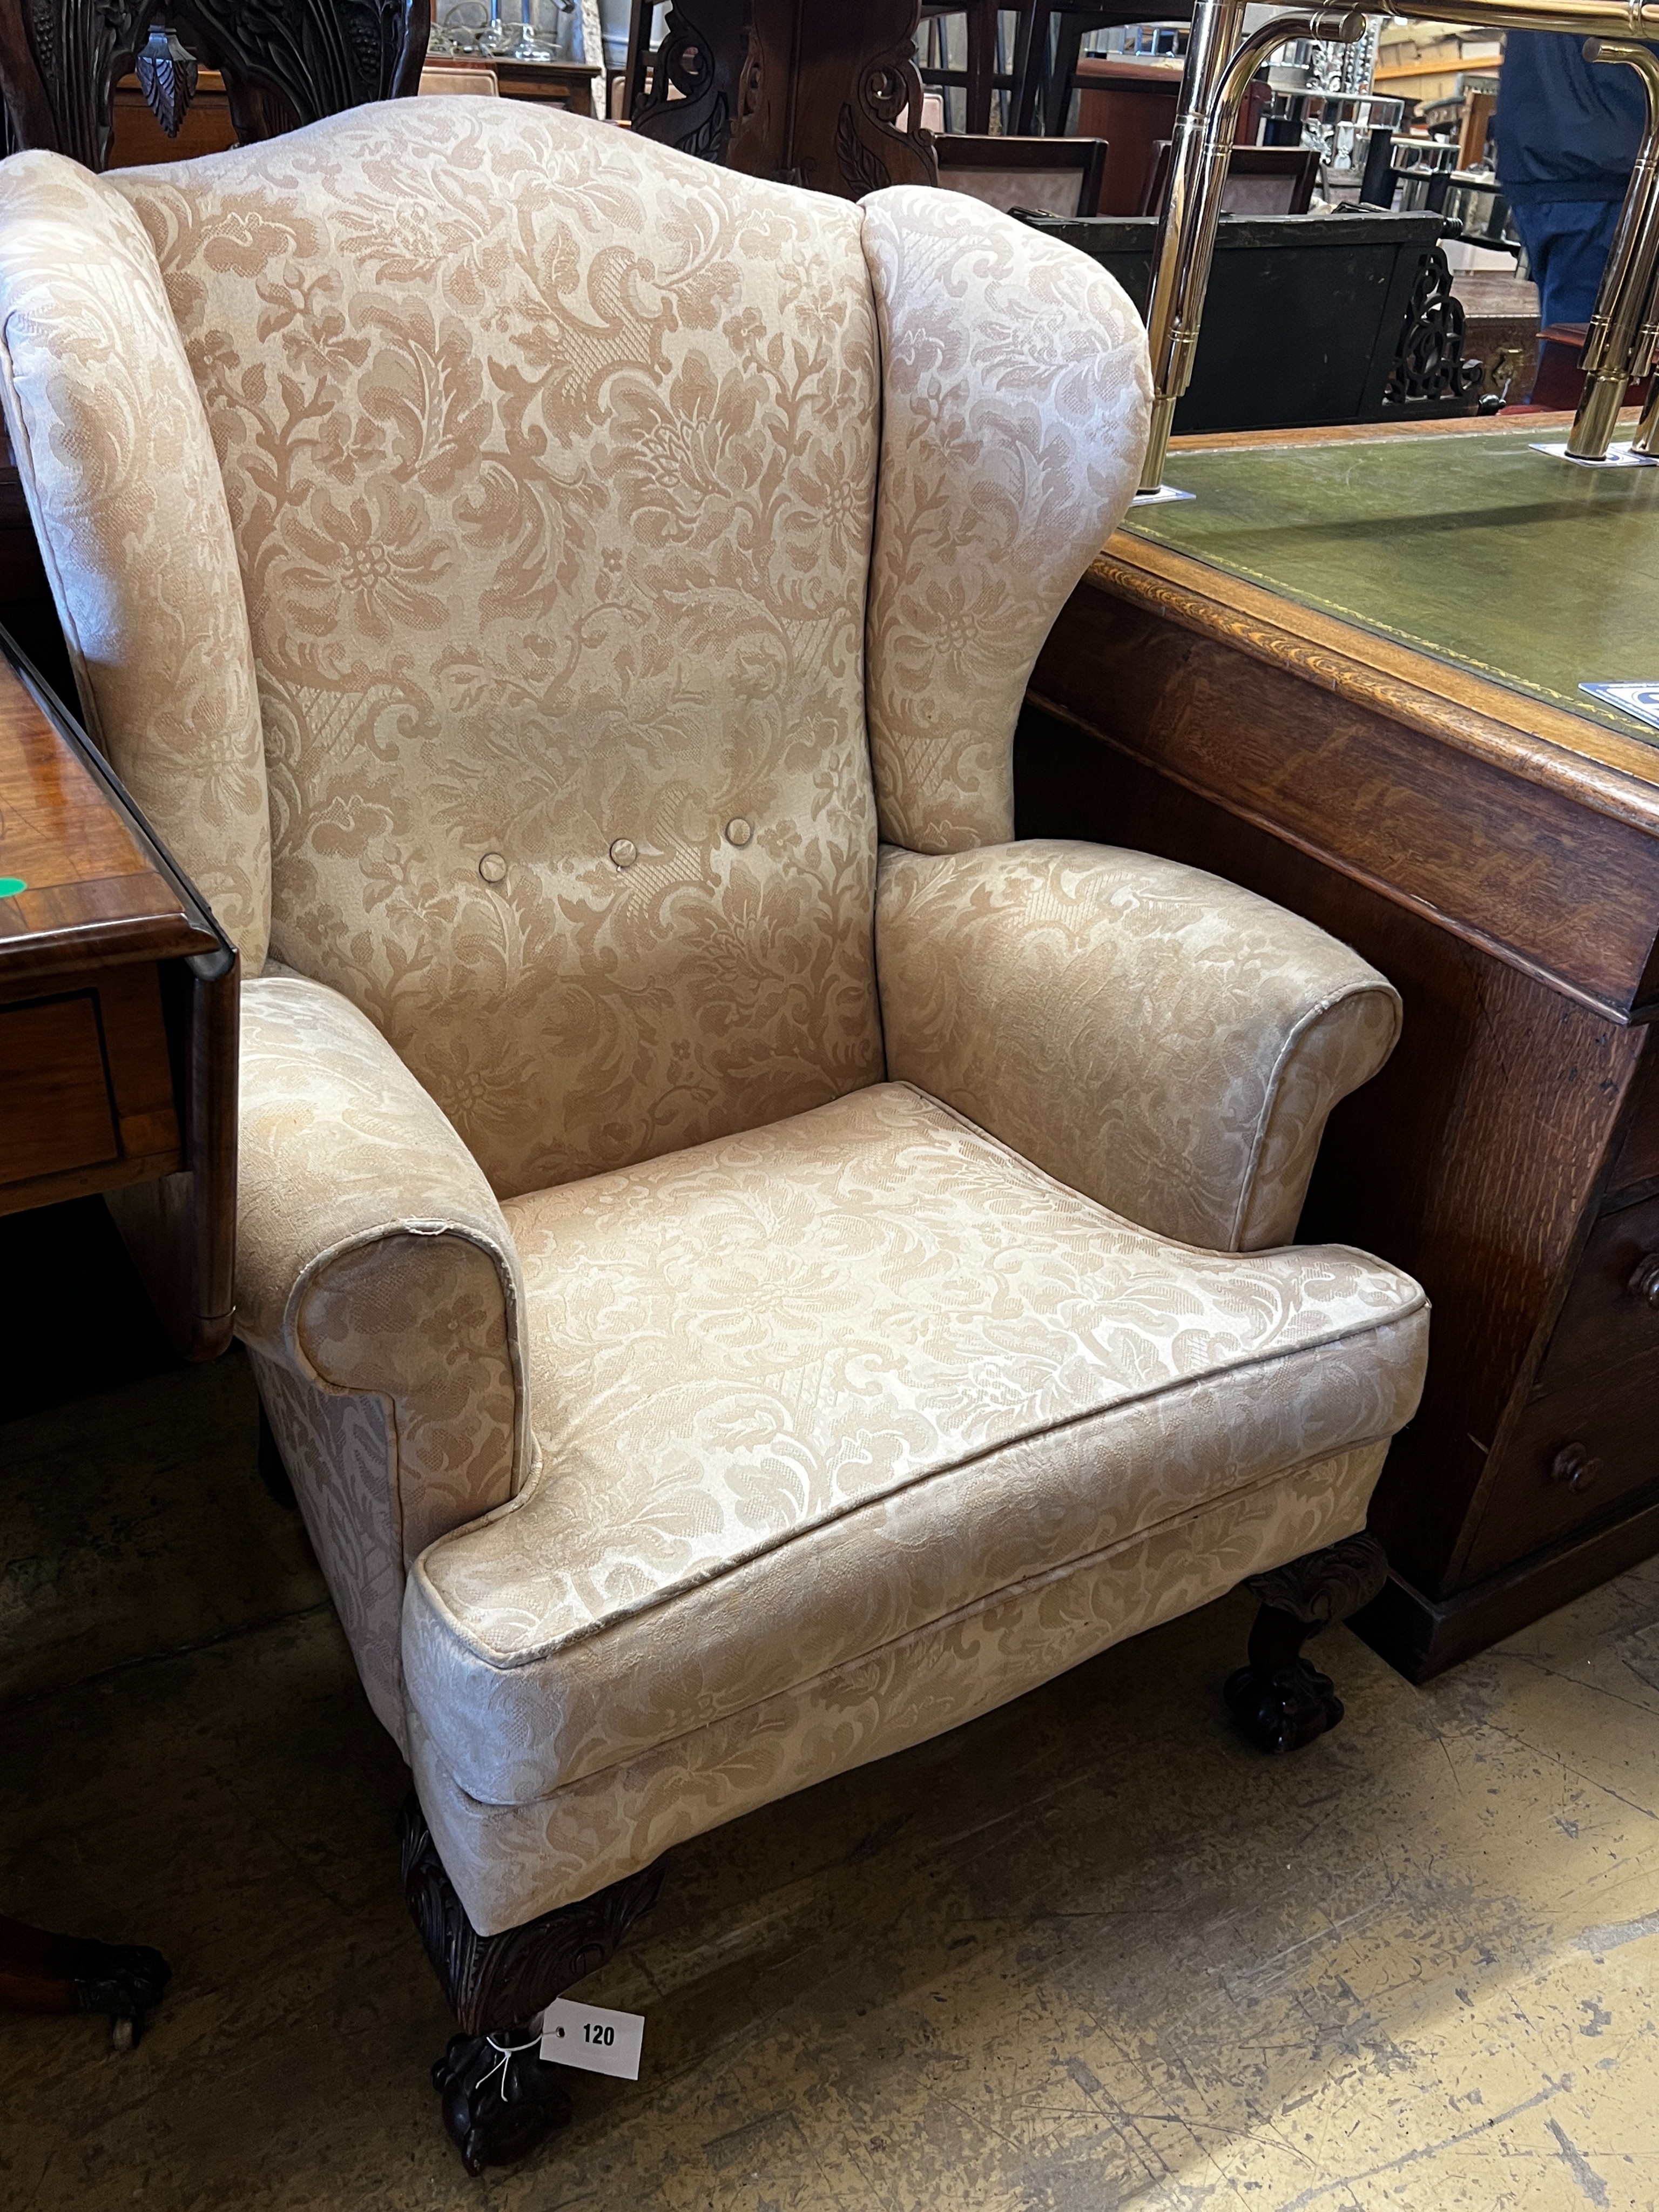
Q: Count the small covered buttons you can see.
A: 3